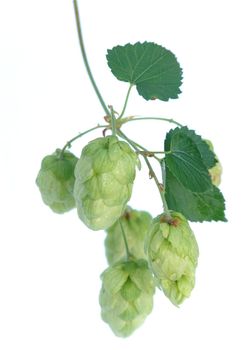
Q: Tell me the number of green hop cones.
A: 6